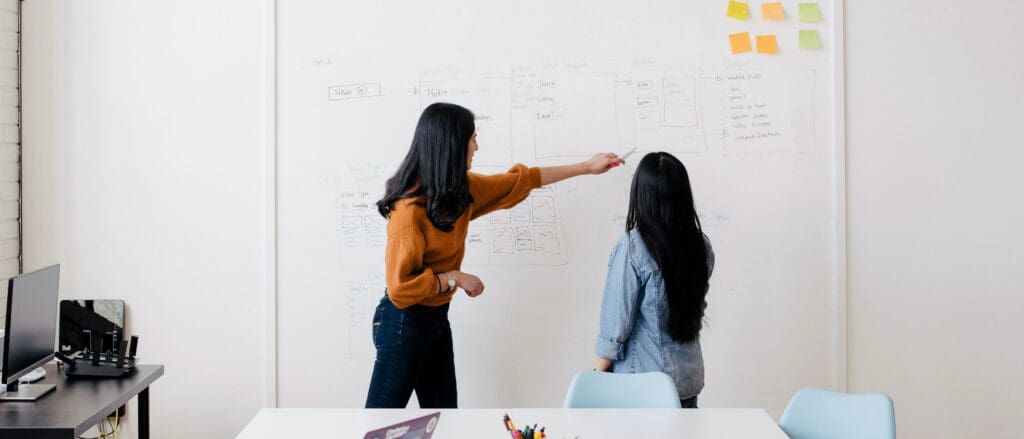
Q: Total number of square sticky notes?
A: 6